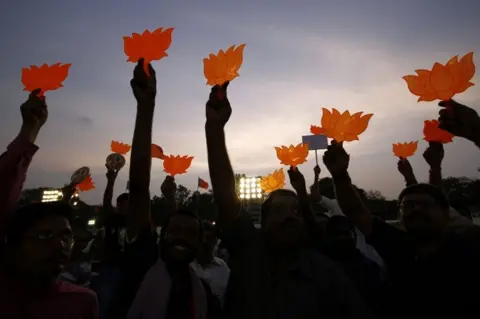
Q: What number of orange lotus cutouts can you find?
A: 13